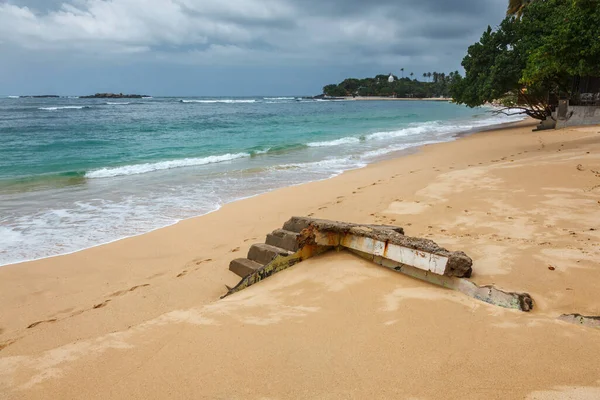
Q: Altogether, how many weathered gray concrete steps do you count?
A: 4